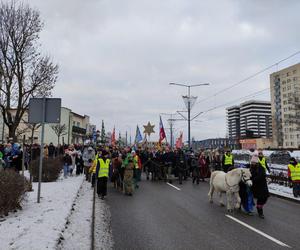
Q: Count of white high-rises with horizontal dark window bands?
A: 2